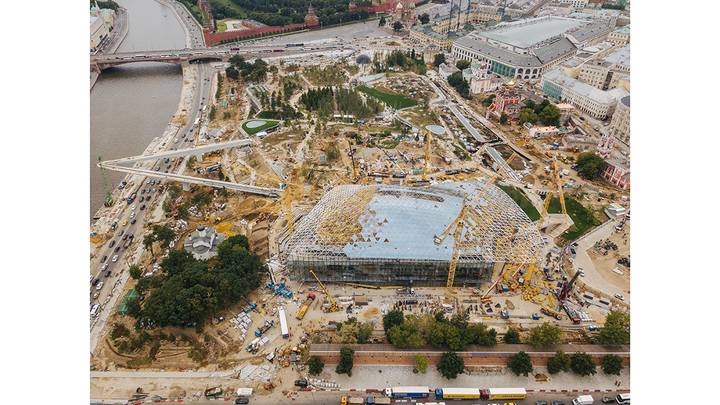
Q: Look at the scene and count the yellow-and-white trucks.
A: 2